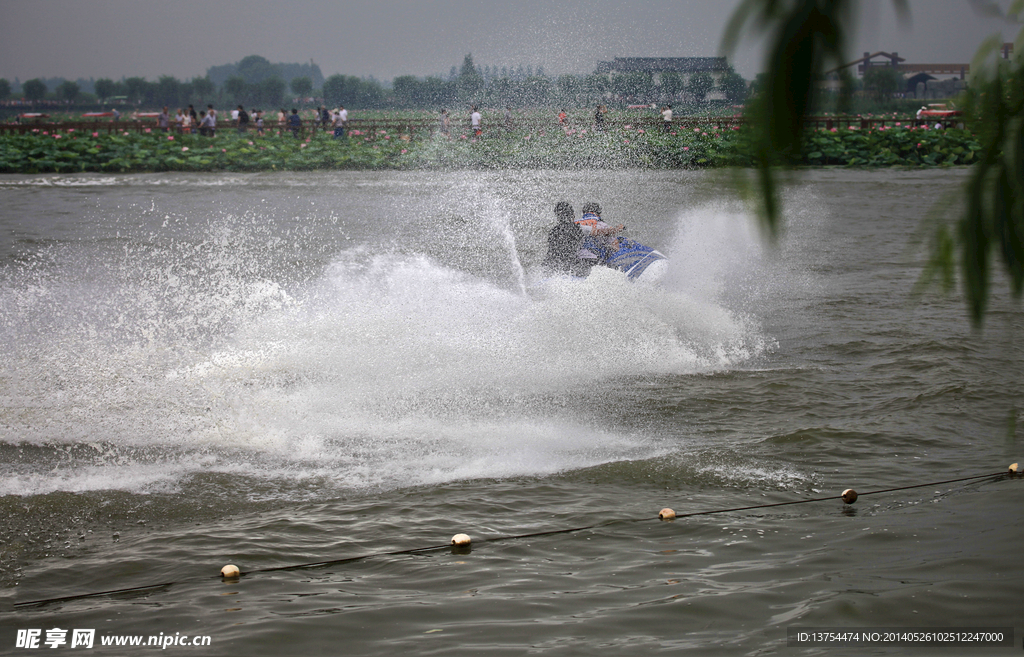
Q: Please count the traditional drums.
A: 0